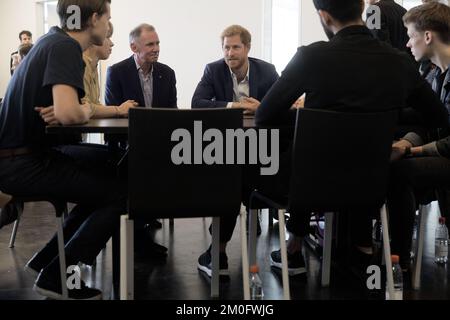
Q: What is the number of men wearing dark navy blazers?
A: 2